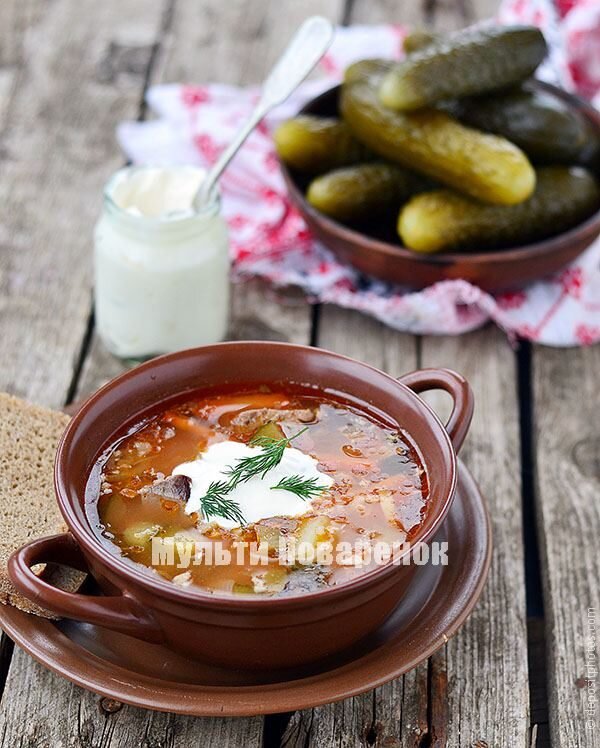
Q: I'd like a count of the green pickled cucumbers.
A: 8